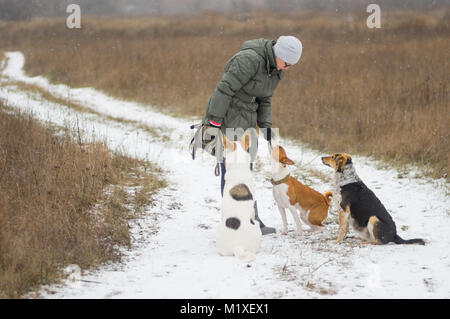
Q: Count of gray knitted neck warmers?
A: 0